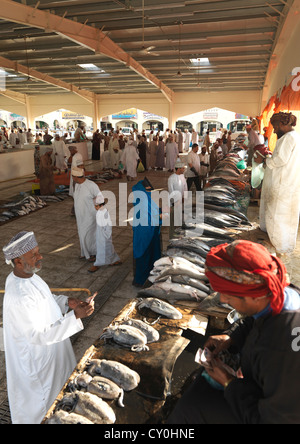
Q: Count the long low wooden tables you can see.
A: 1